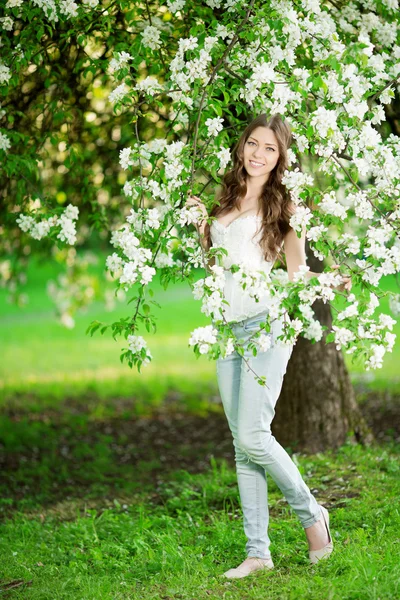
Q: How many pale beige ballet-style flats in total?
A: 2